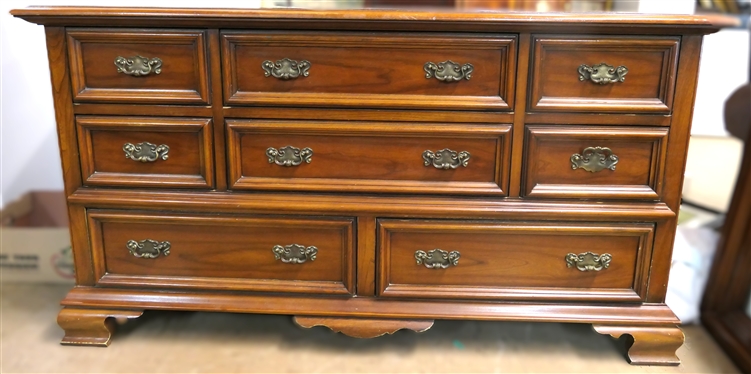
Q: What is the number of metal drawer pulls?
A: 12